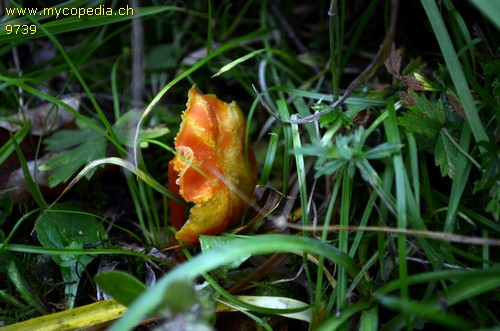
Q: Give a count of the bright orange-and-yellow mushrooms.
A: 1